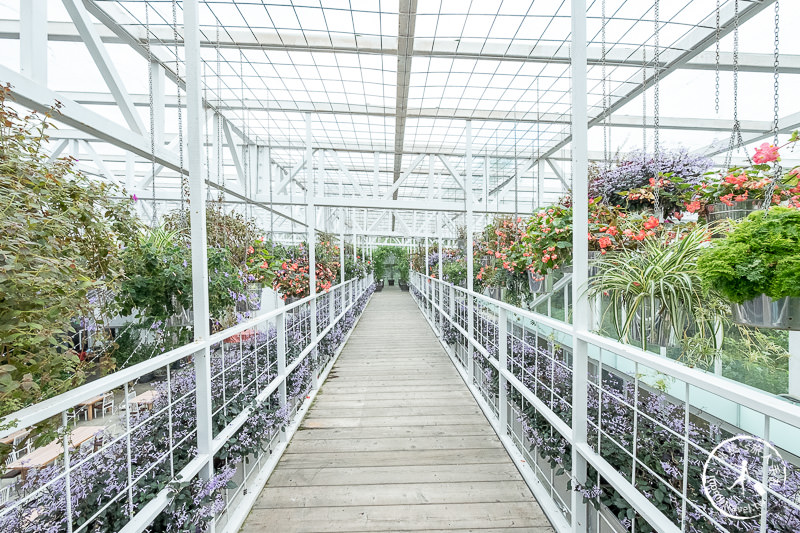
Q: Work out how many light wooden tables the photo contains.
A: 4